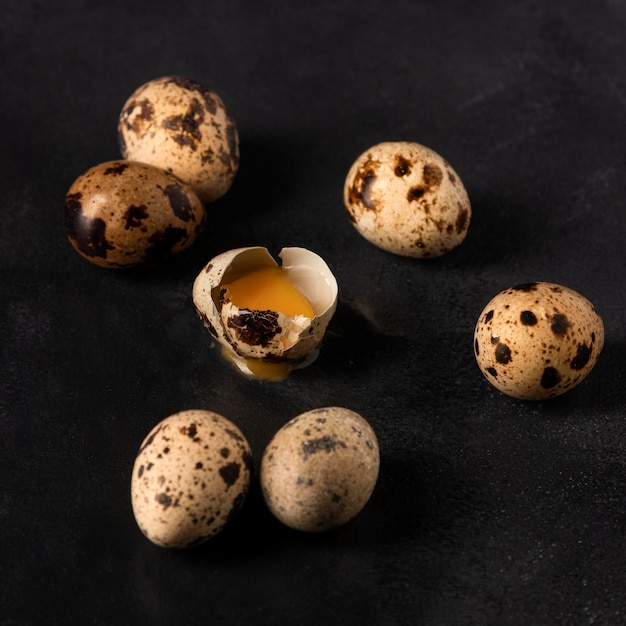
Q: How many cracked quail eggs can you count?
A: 1